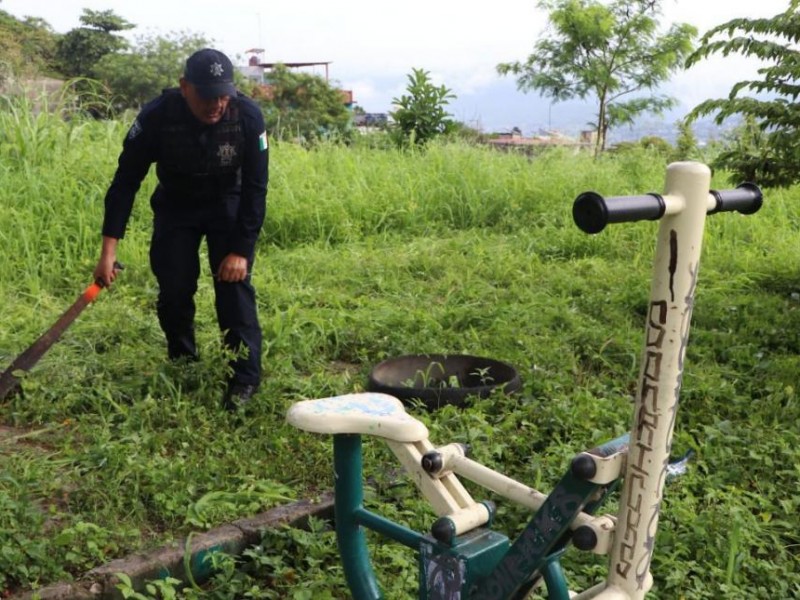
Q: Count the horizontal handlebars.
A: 2